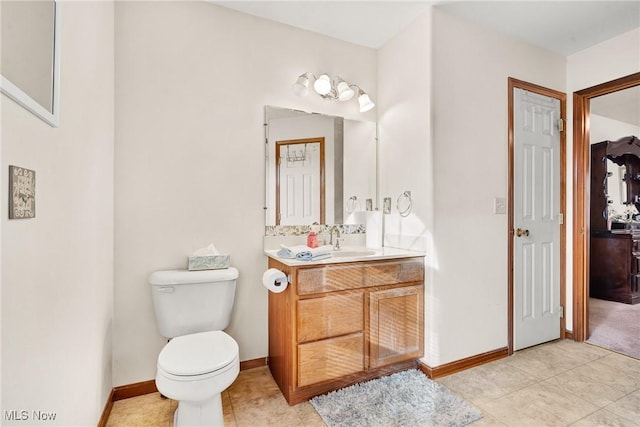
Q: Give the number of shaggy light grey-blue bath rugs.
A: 1